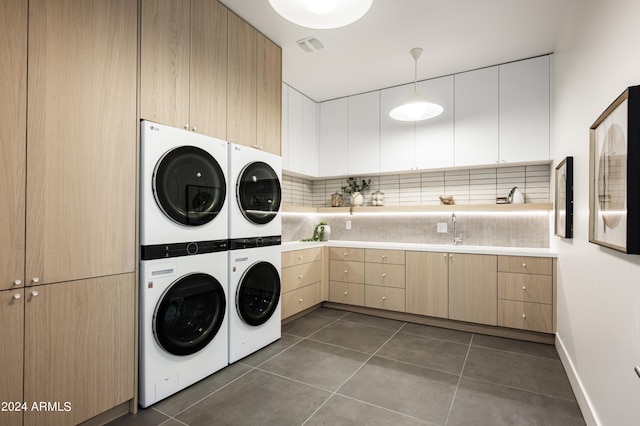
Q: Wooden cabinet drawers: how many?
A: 12